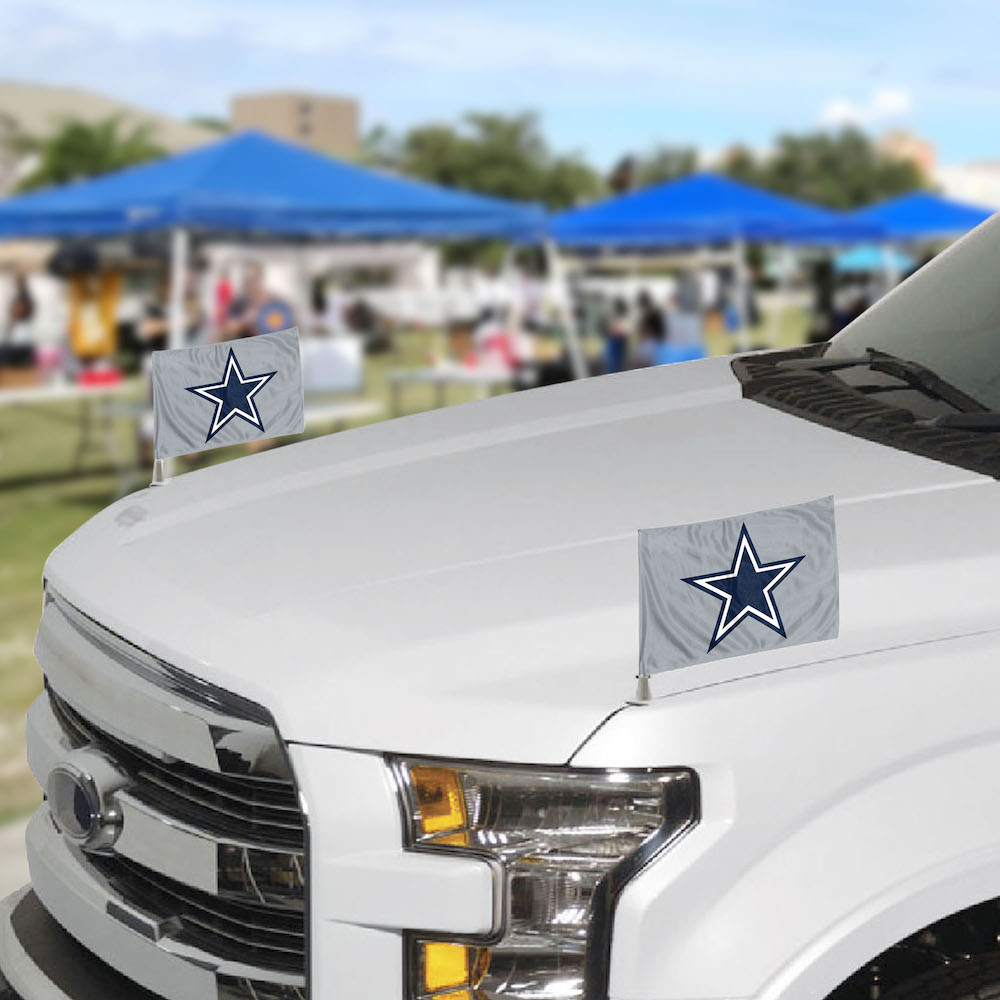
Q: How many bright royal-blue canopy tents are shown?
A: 3